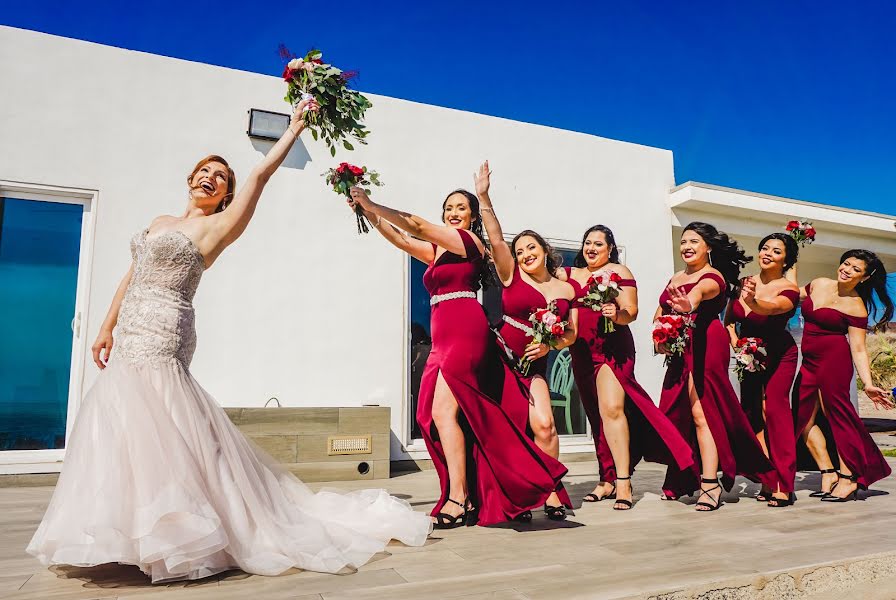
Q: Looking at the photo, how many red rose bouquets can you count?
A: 7